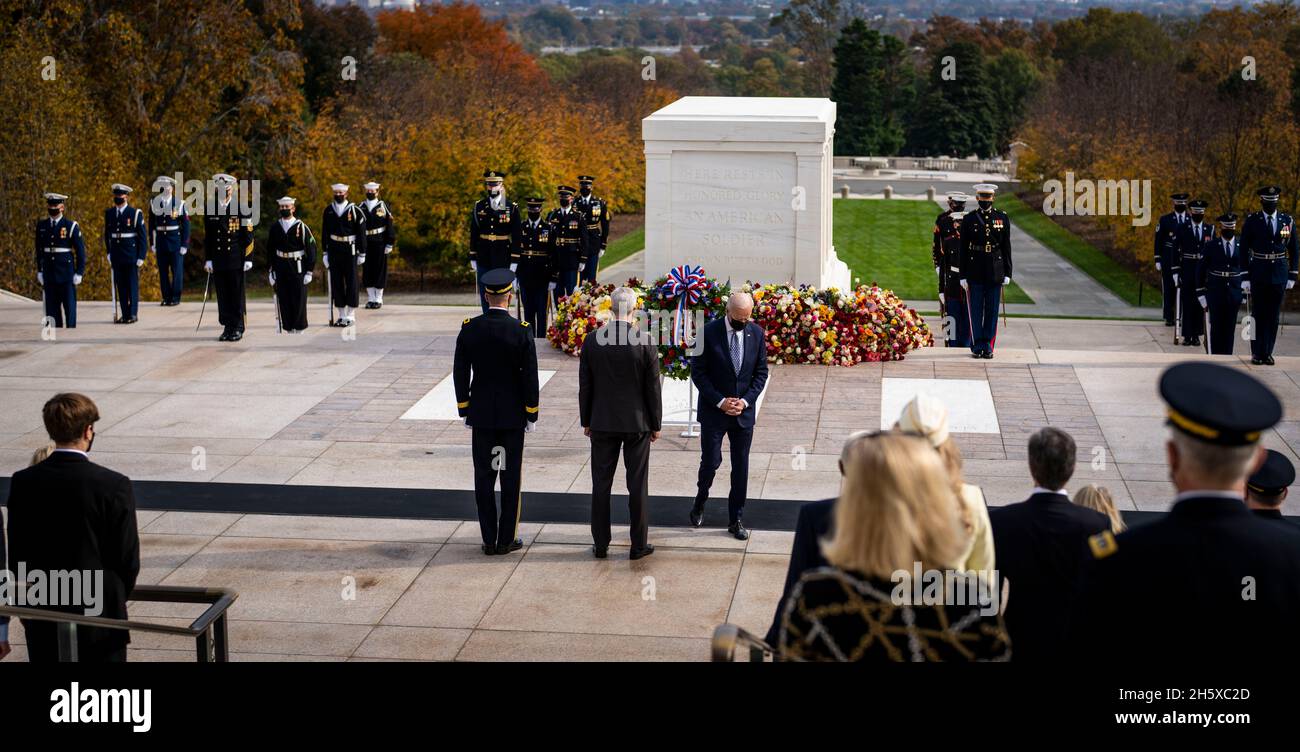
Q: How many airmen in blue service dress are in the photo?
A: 4